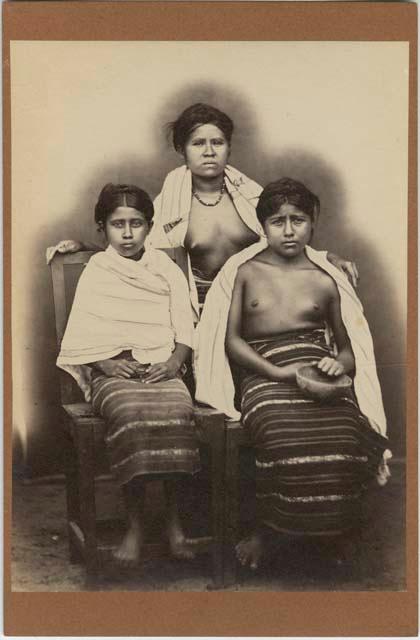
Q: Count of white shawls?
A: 3